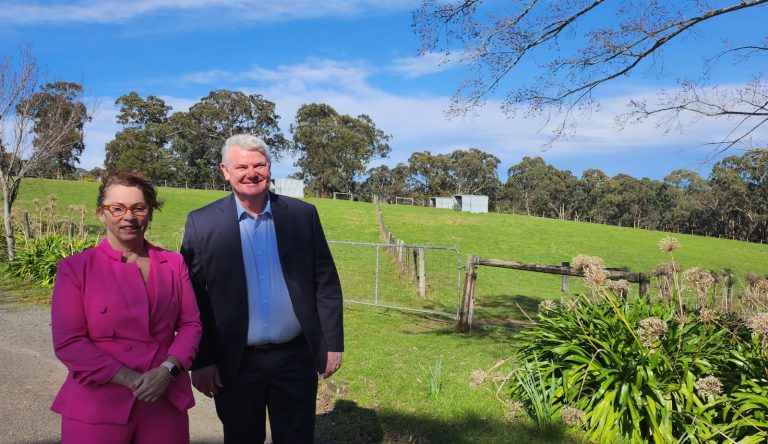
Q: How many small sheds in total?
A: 3